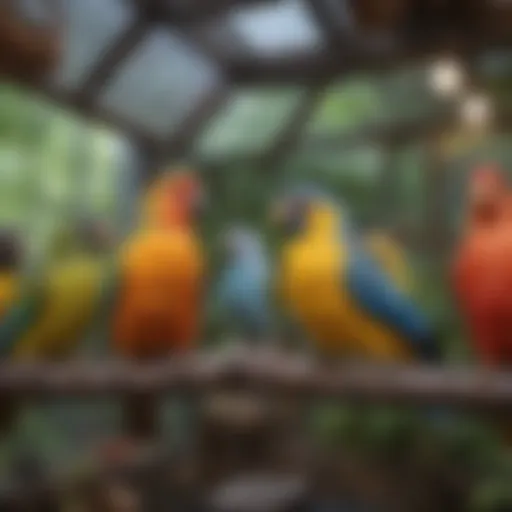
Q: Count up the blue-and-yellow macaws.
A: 1